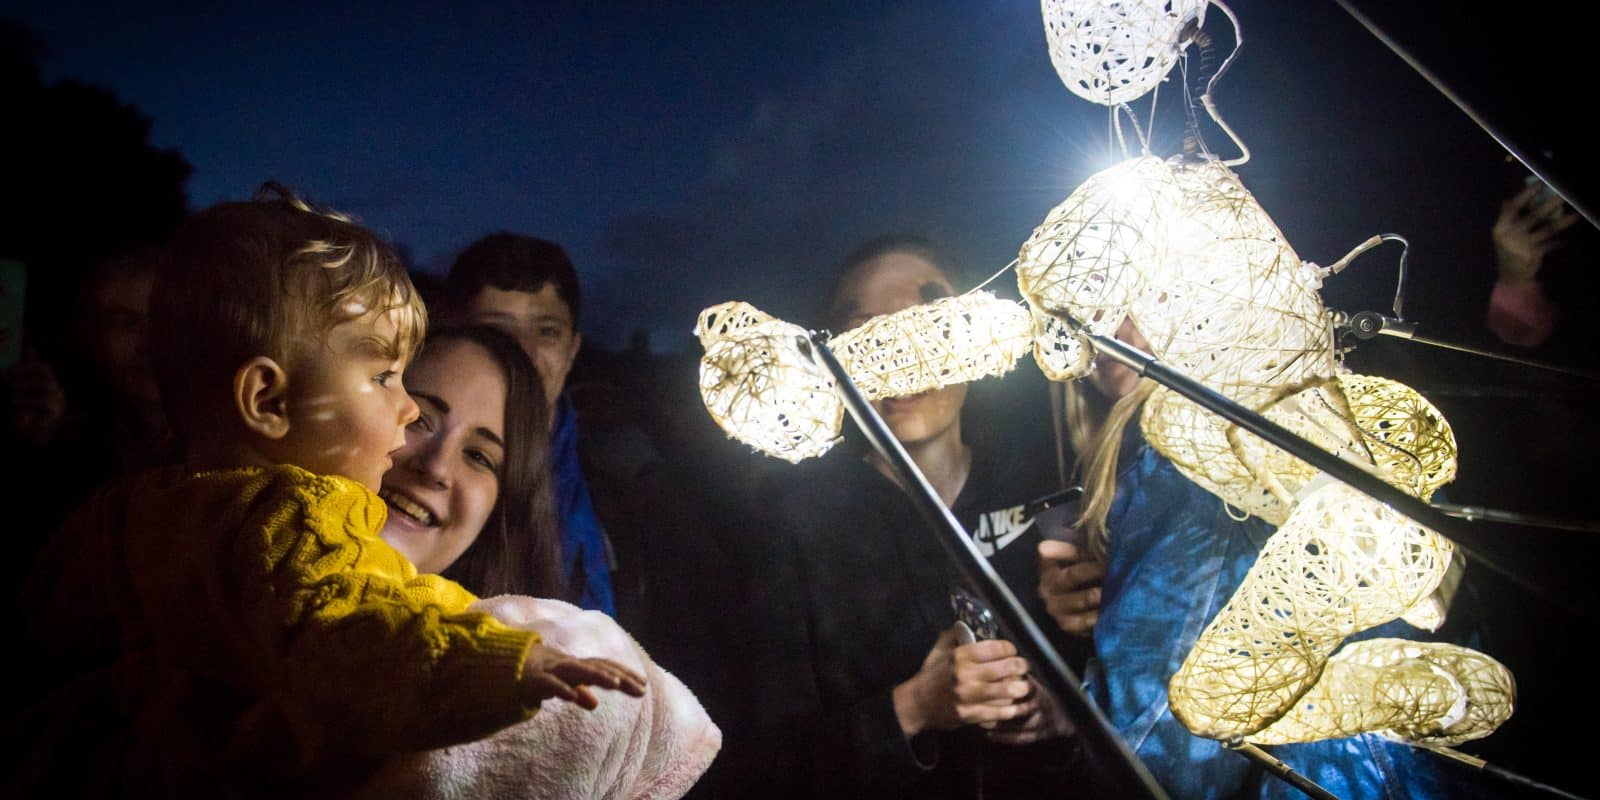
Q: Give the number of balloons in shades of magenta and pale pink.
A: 0